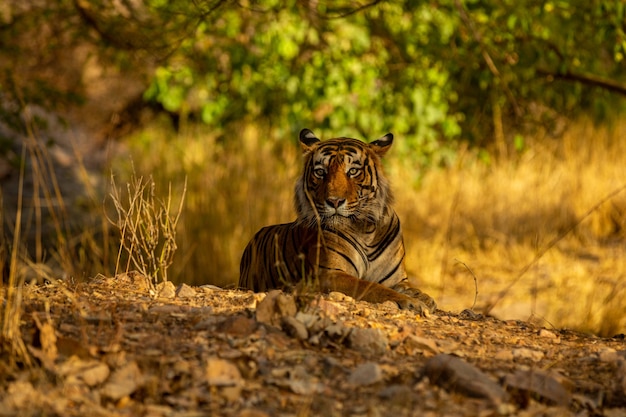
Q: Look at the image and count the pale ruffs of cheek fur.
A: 2